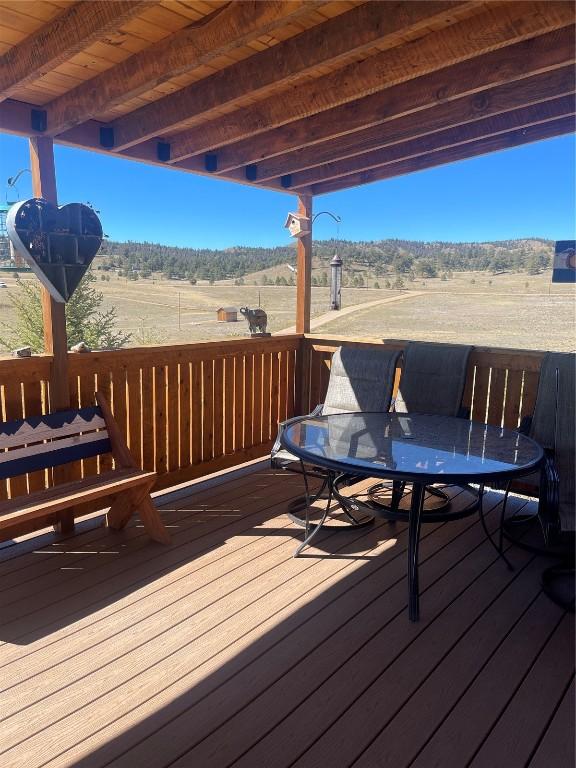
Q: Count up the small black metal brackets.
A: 6